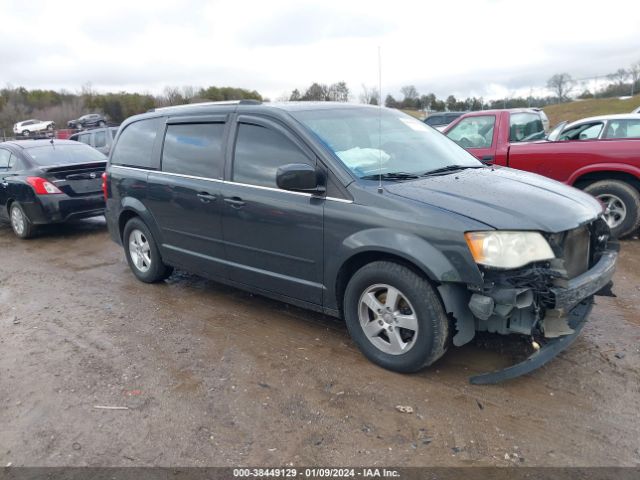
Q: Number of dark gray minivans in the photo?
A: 1